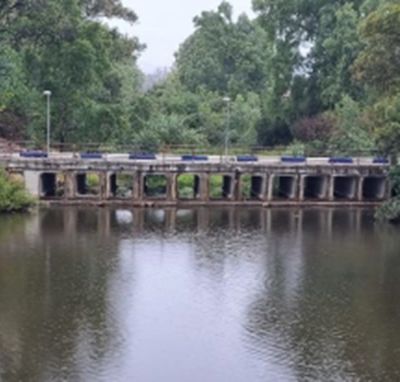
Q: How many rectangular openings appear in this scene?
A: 11